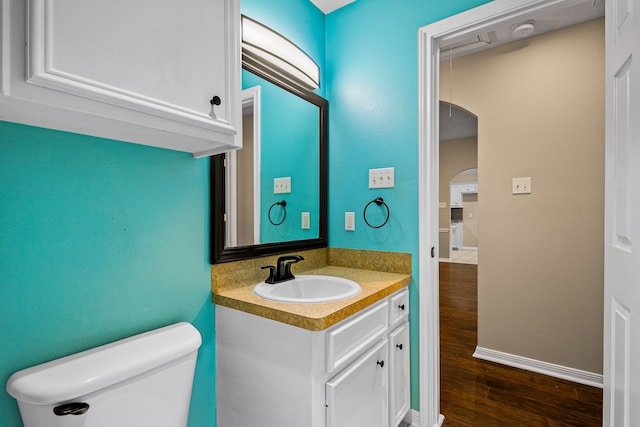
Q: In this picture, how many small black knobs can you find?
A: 4